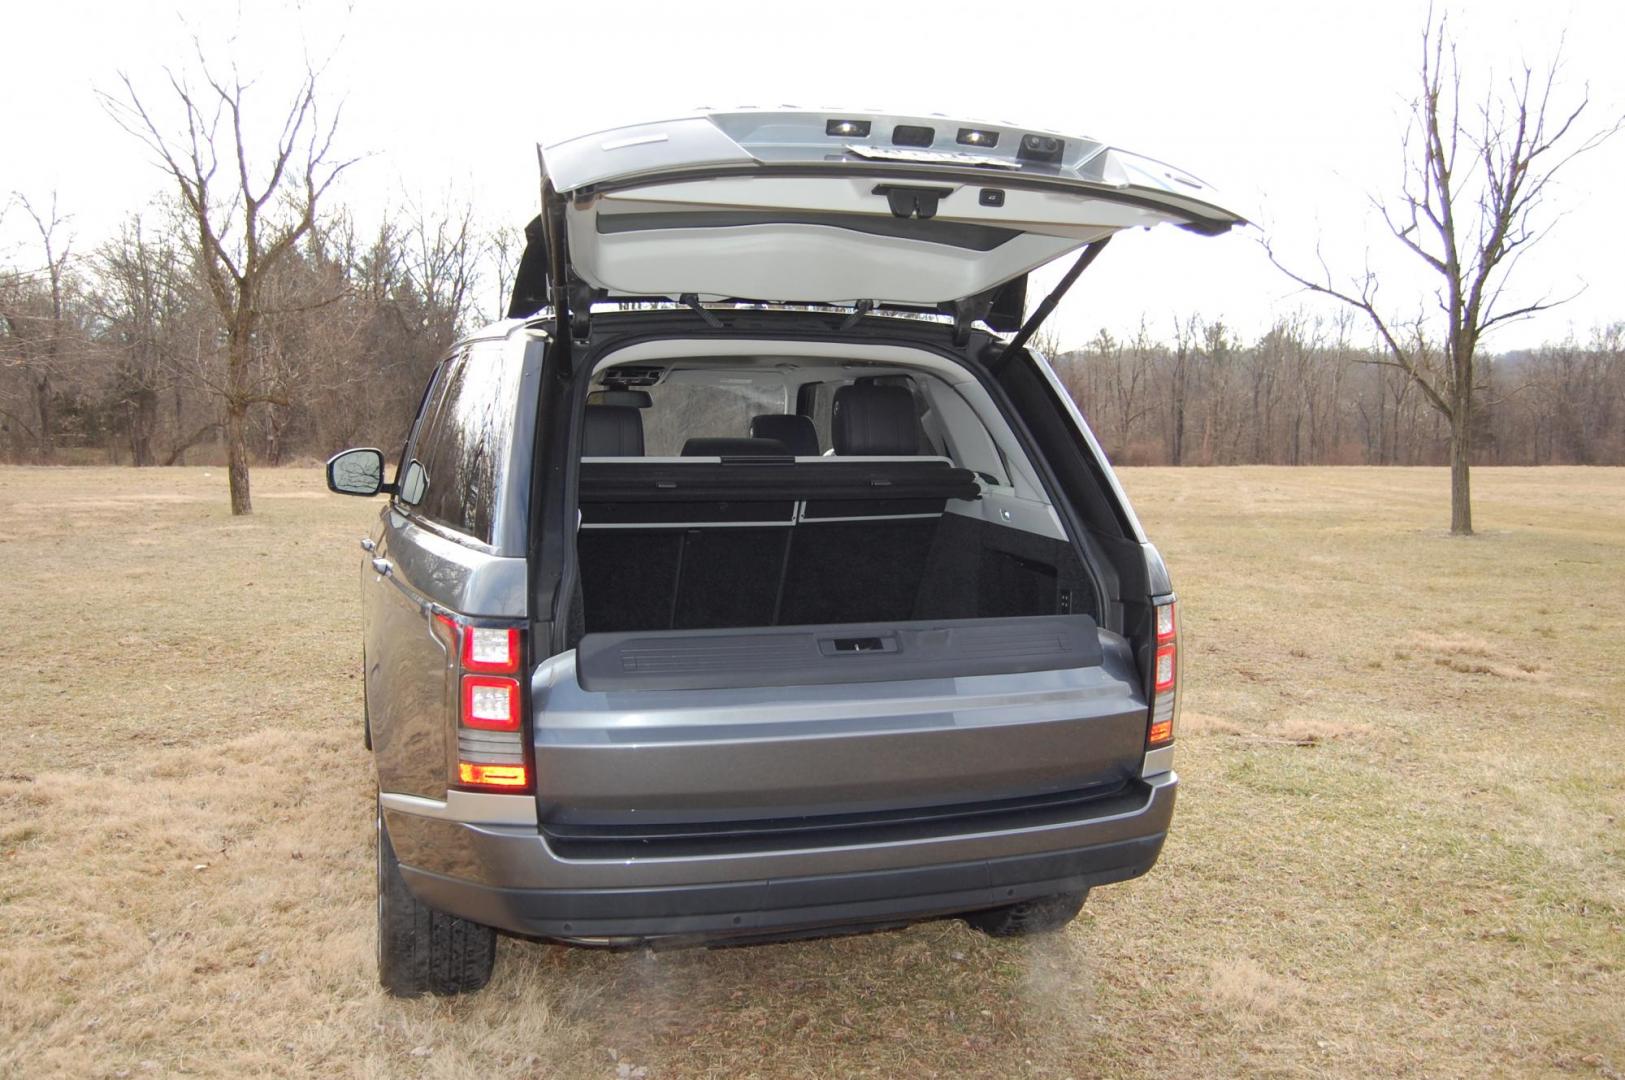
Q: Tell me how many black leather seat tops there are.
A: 4